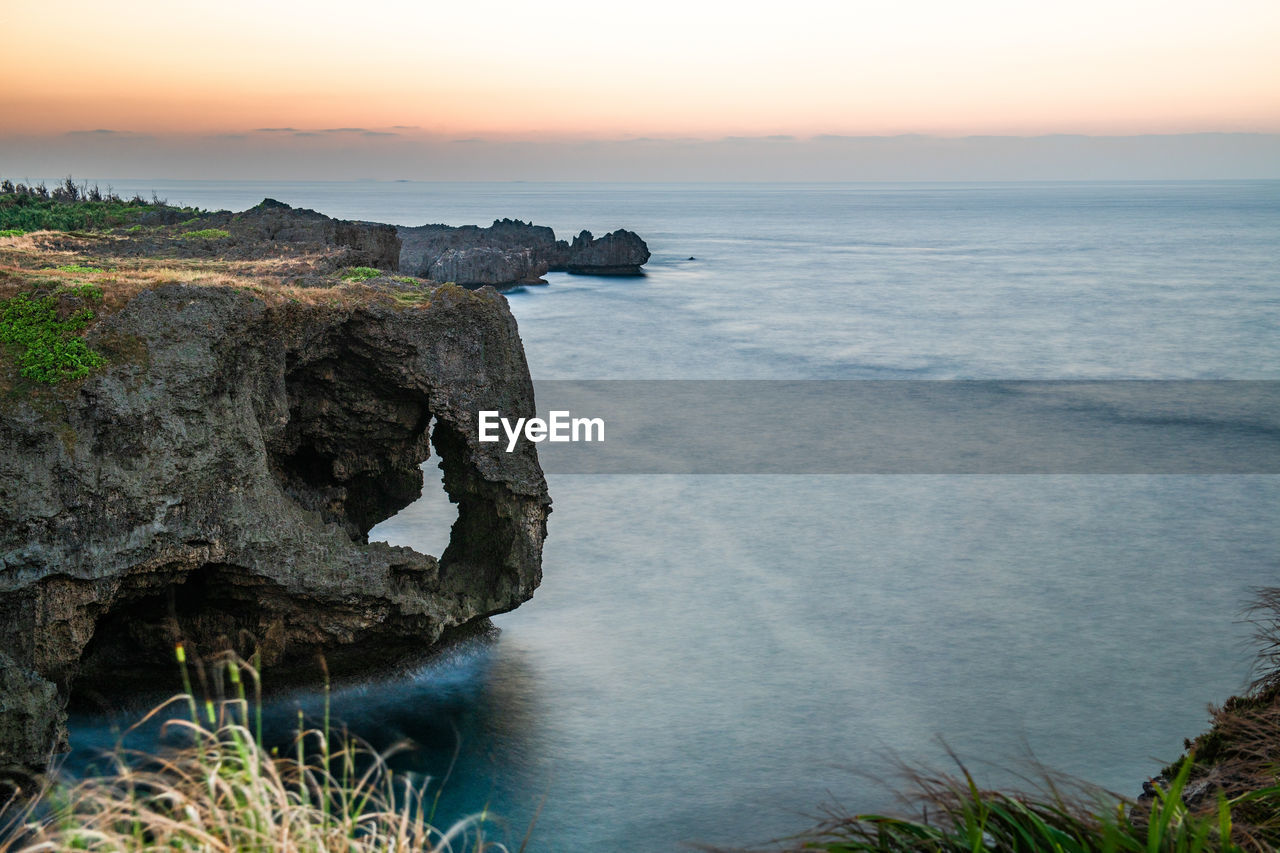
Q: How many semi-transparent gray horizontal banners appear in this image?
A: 1